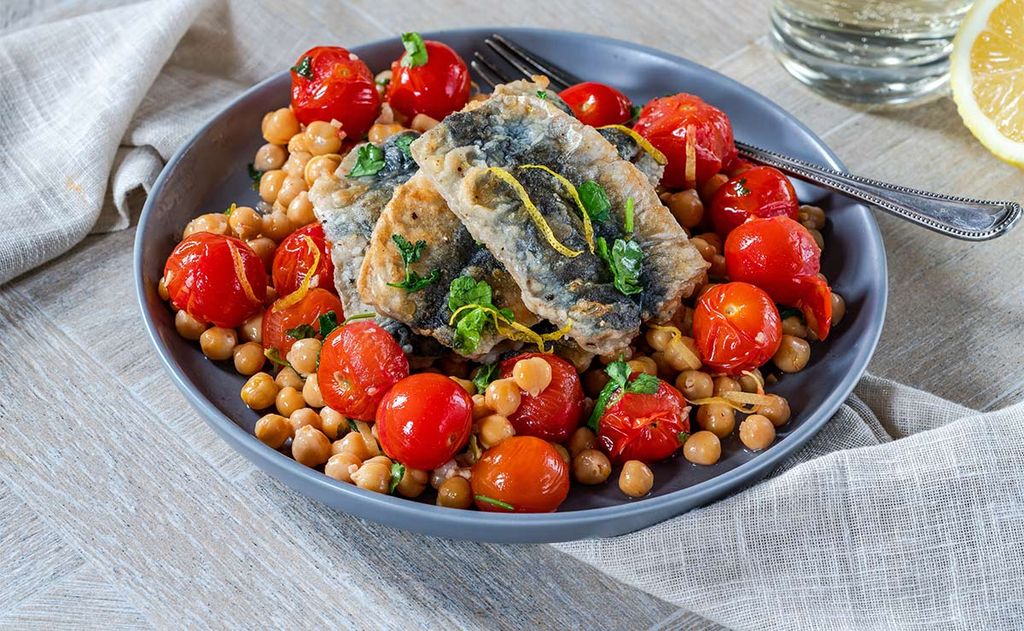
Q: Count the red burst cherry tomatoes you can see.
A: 15